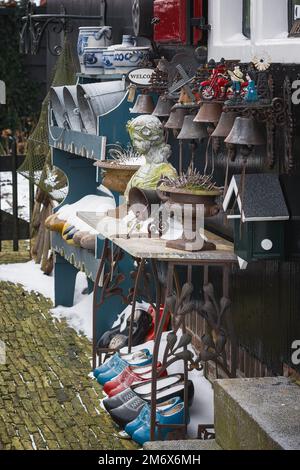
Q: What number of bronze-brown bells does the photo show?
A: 7